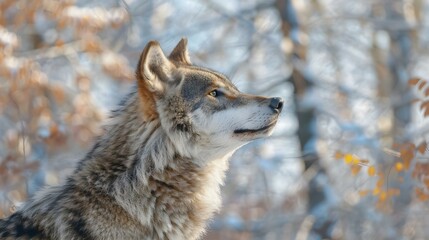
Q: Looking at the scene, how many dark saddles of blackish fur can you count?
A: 1